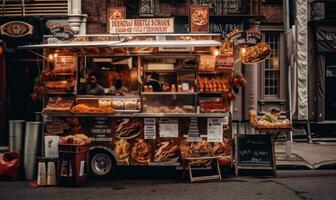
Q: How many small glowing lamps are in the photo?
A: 3